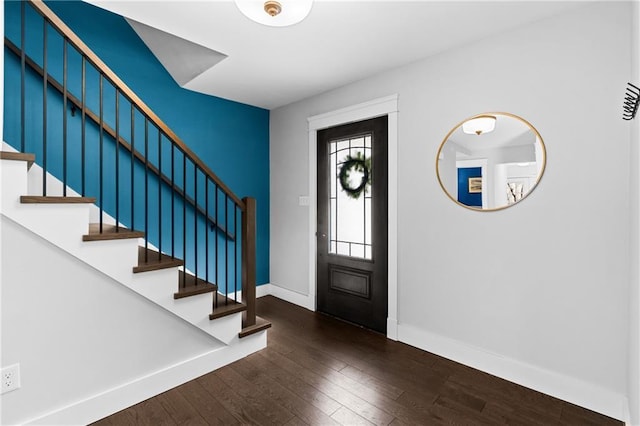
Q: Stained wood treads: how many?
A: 7